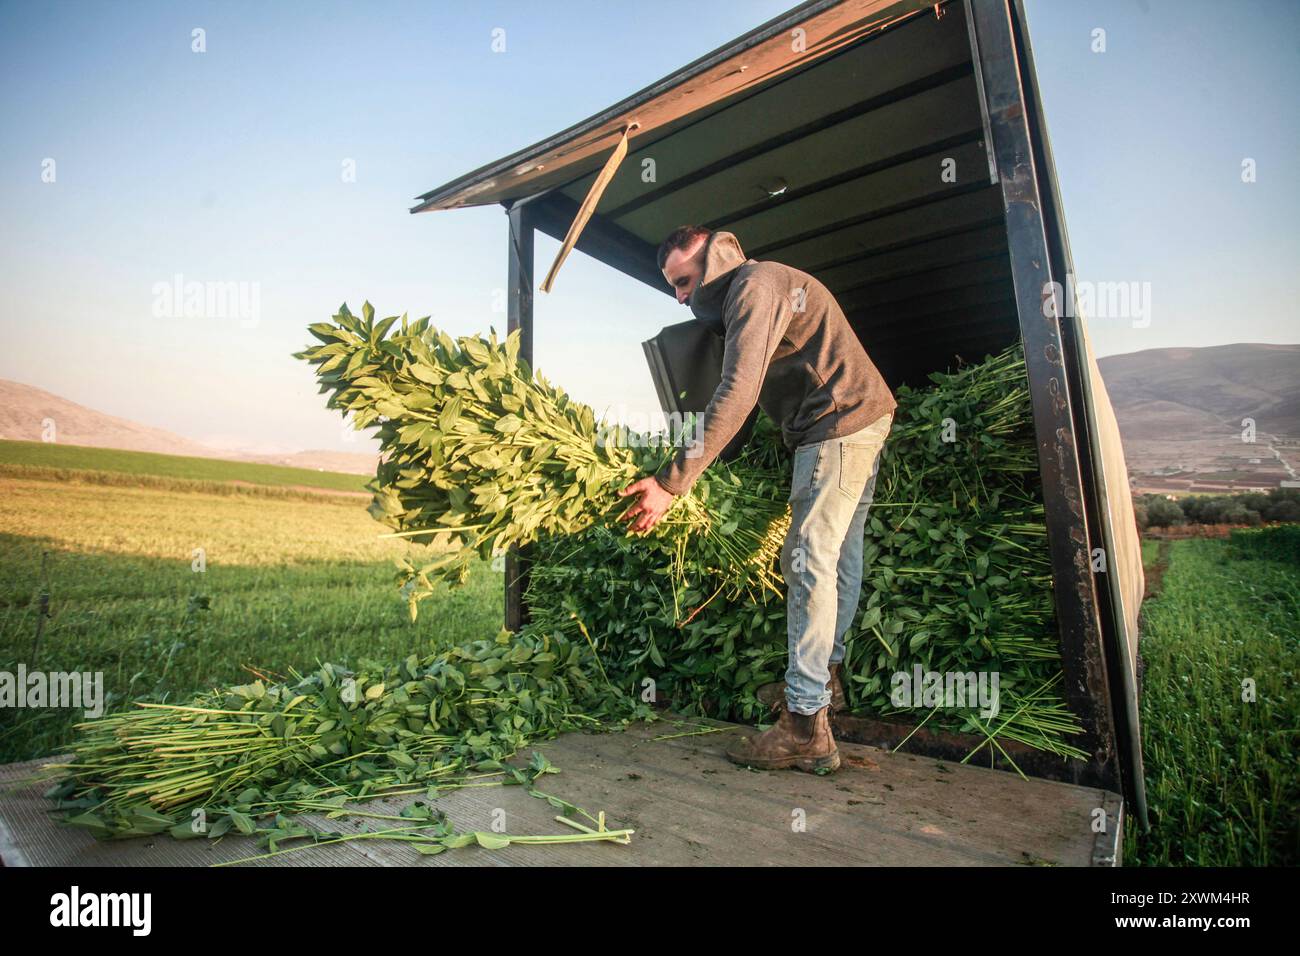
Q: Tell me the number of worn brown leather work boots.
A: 2